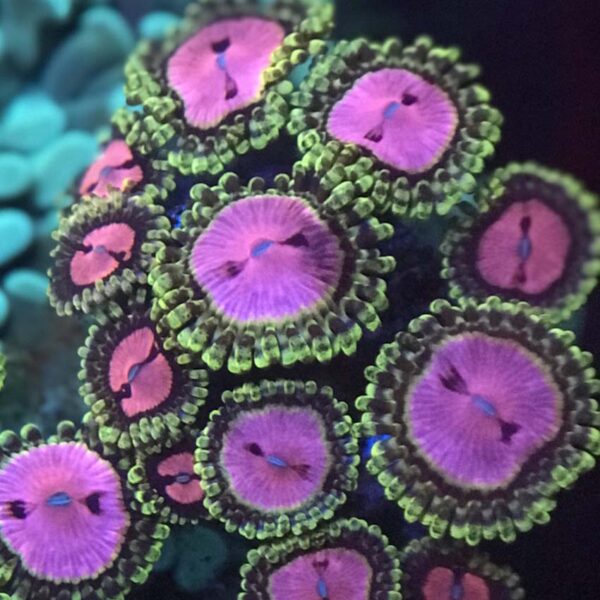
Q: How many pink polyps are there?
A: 13